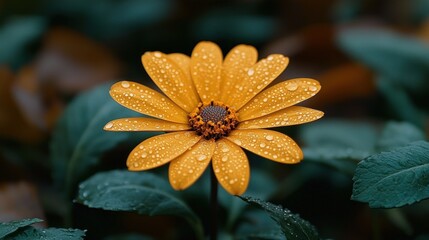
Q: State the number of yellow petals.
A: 13